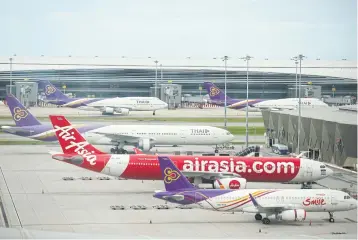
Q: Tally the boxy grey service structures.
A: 3